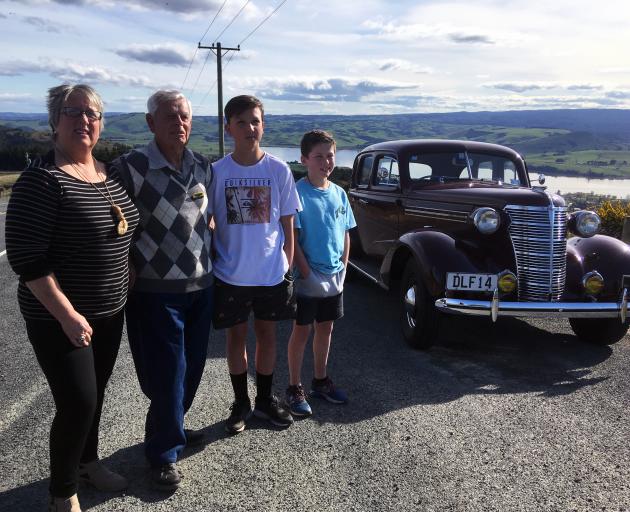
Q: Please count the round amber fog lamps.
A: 2